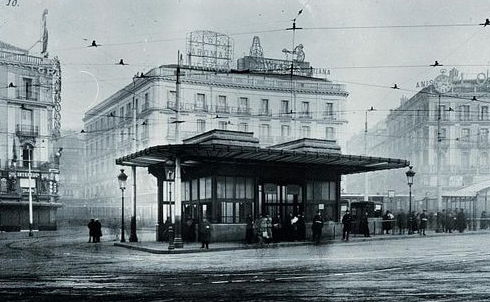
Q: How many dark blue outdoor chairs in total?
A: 0